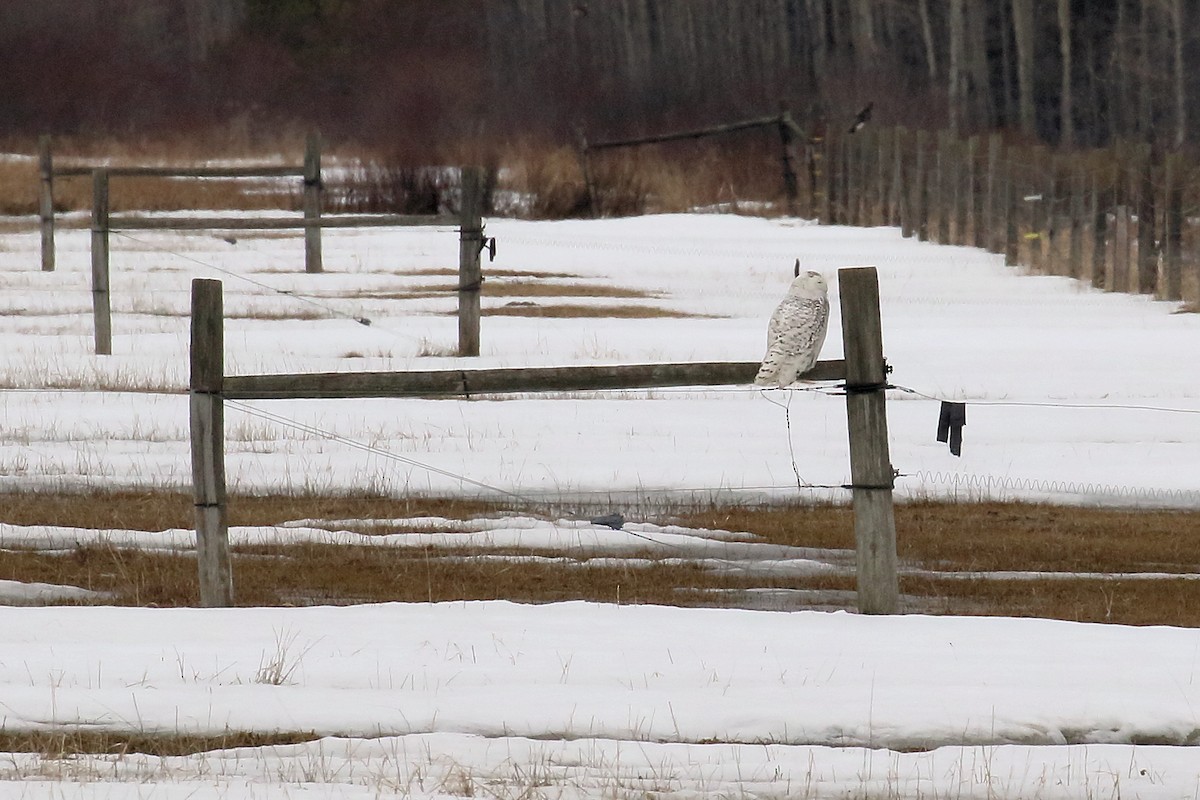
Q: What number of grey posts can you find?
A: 6